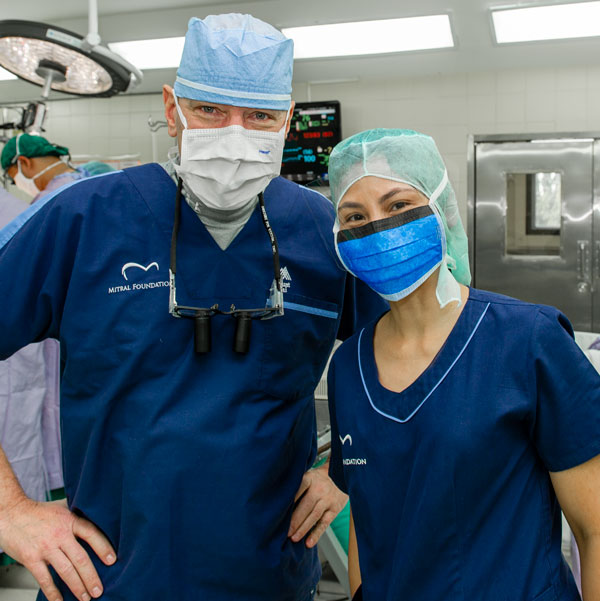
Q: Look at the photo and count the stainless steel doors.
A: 2